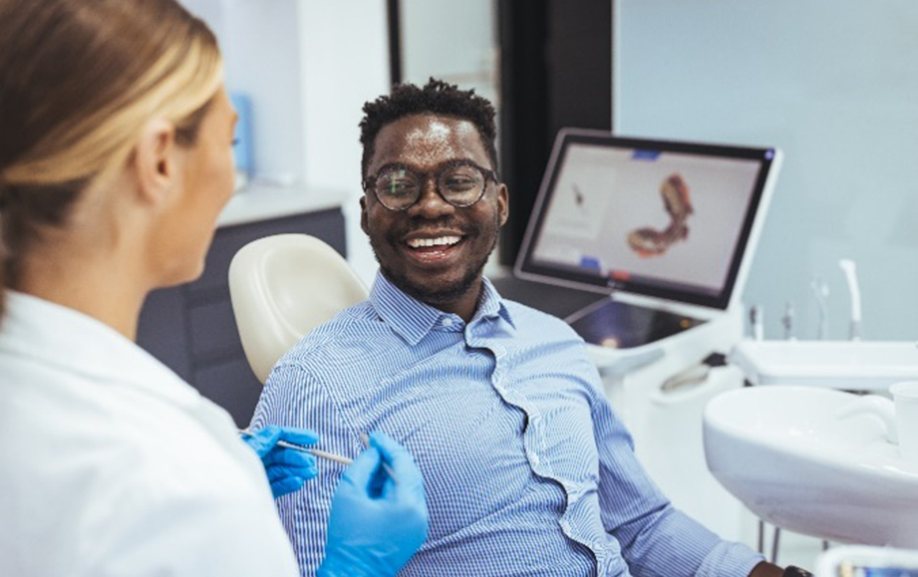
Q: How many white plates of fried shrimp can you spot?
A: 0